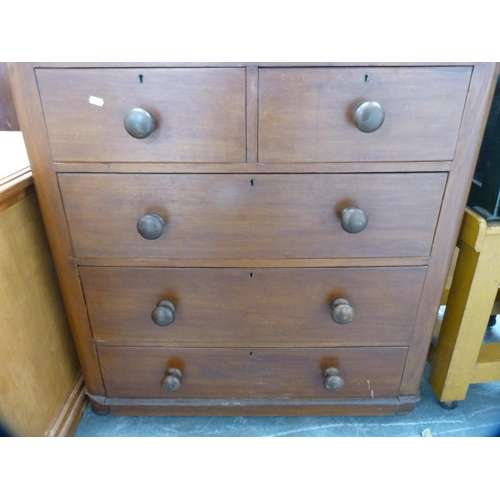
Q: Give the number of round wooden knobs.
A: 8